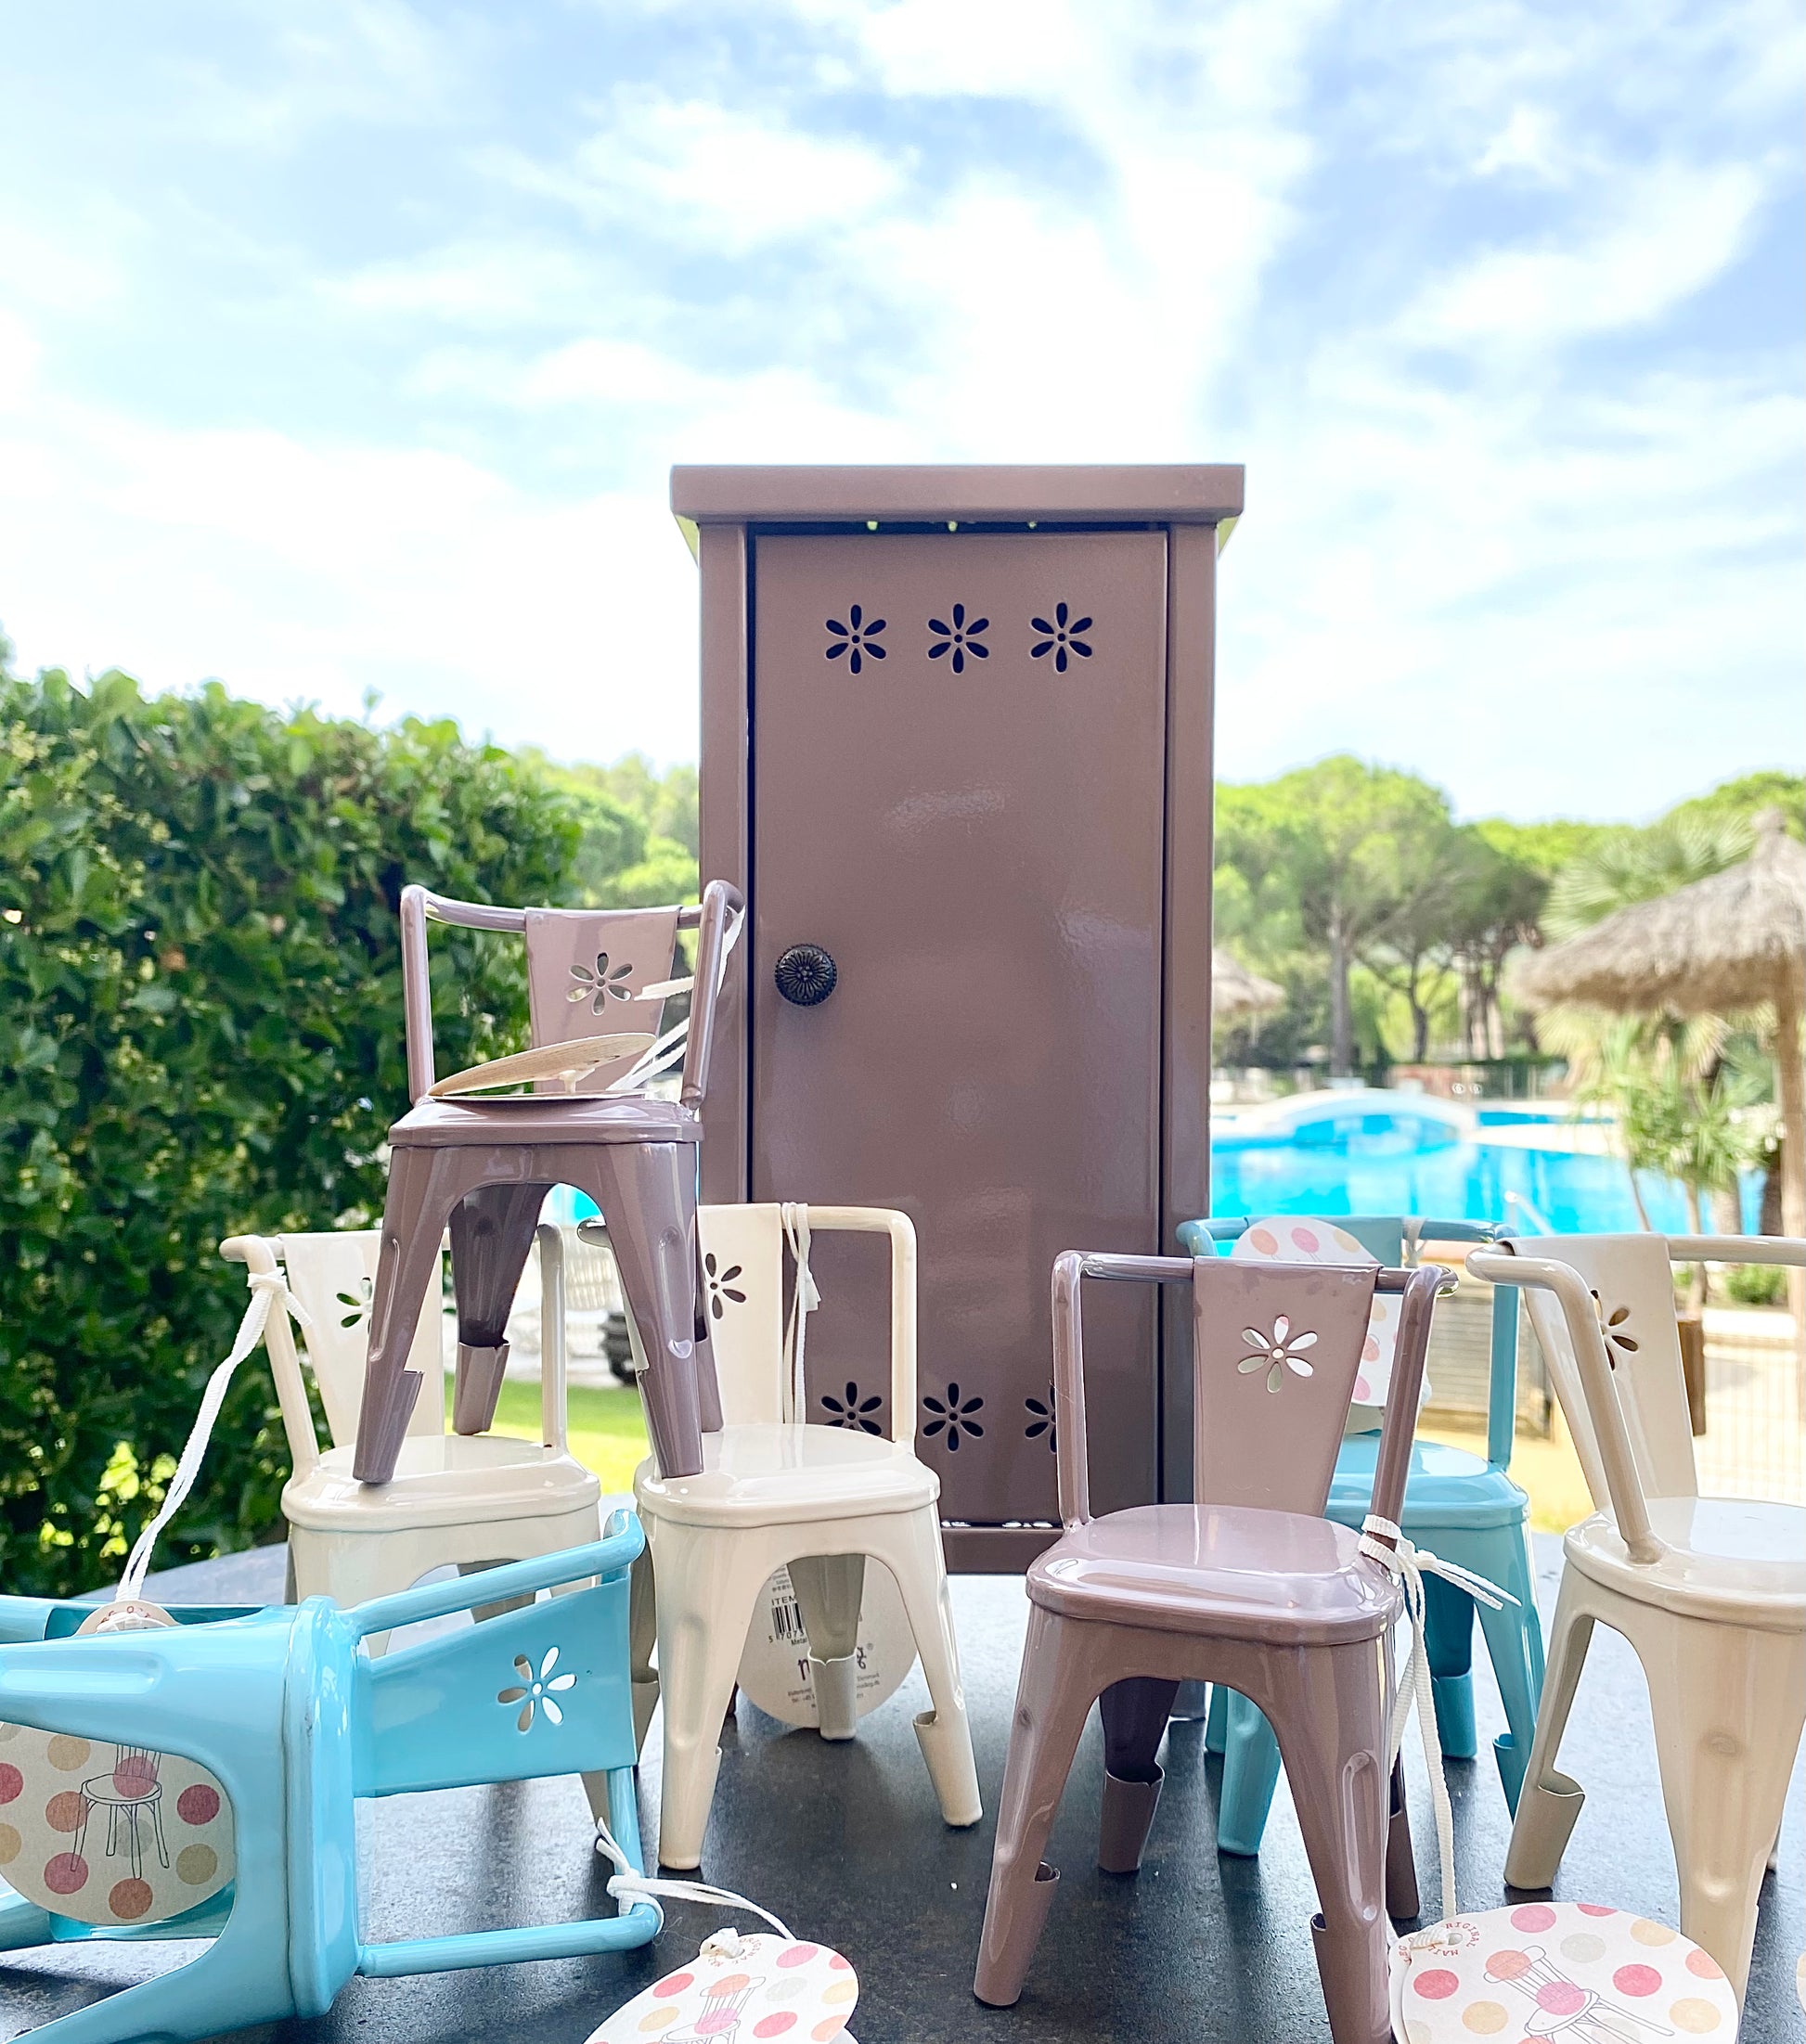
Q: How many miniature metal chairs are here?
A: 7